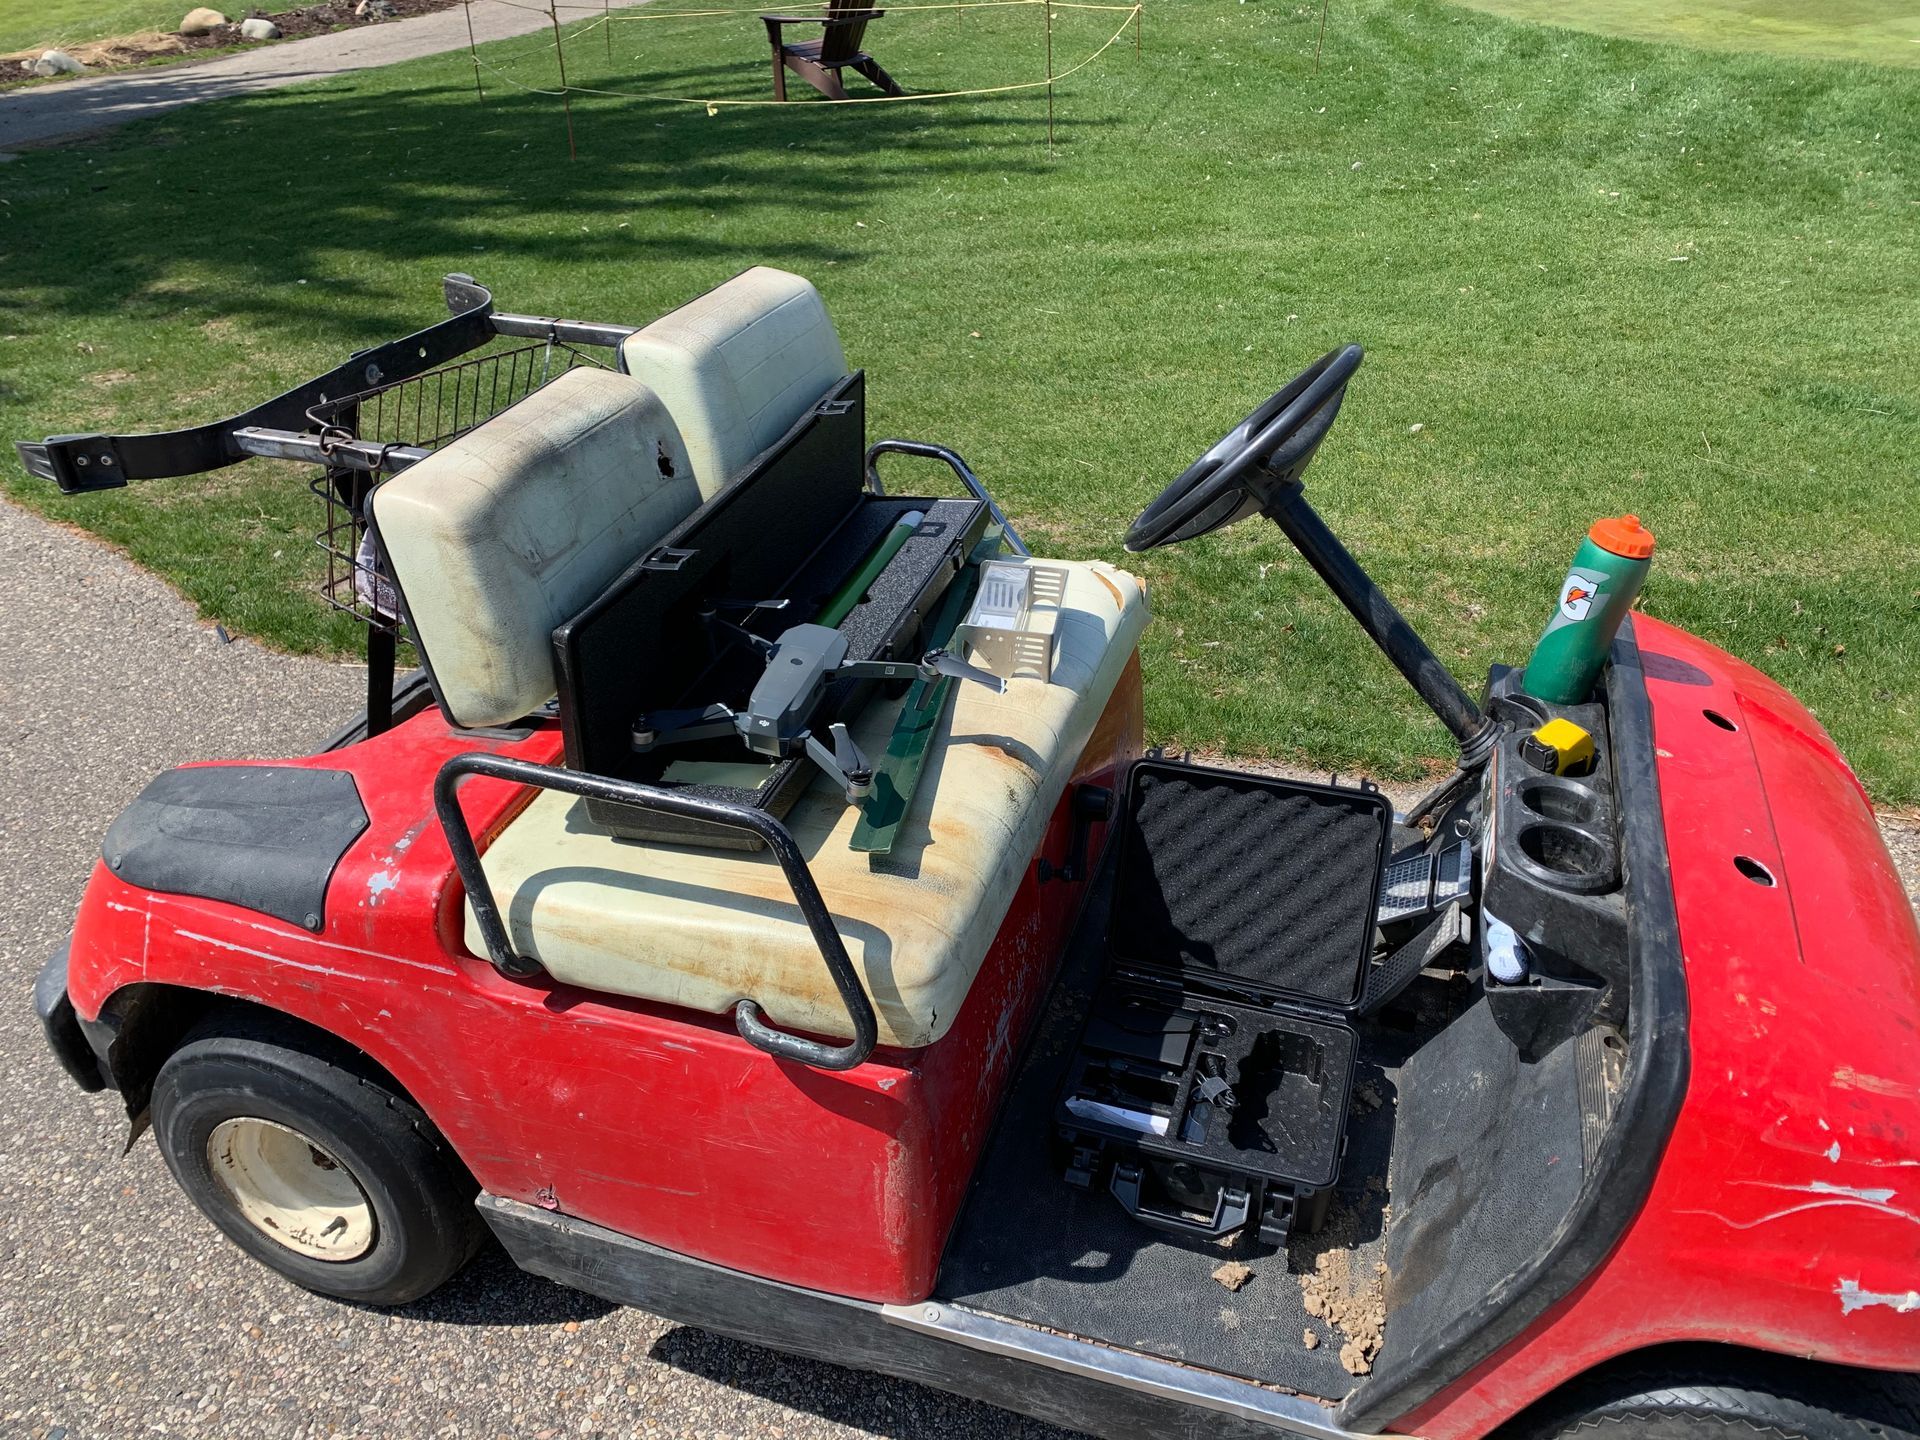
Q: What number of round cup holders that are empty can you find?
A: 2